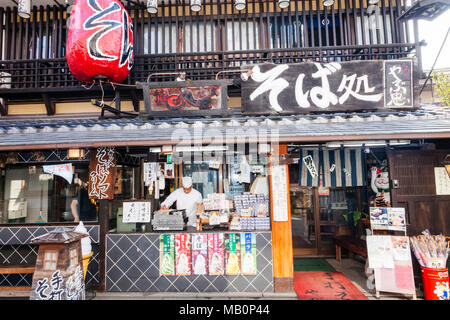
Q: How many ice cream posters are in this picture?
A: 6